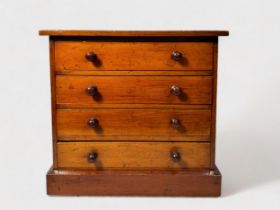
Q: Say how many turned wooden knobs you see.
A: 8